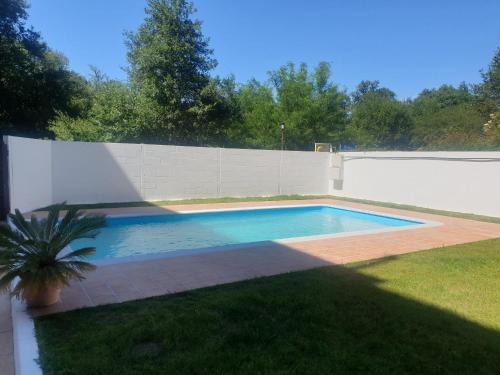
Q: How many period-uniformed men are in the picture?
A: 0